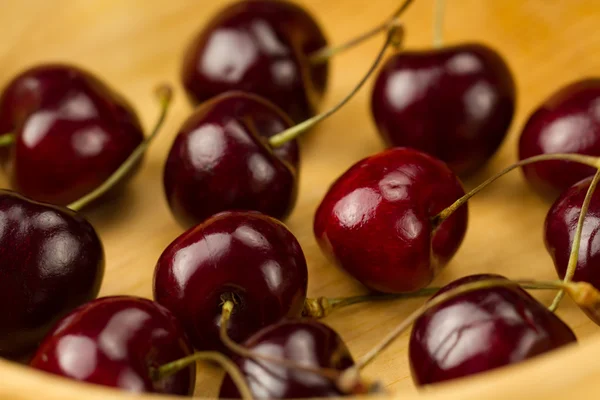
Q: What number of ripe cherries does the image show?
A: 12